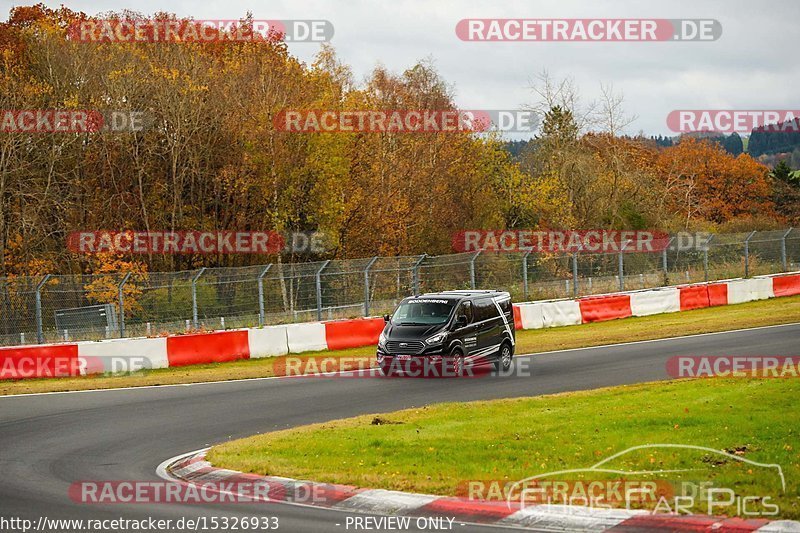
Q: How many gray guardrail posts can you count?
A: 15